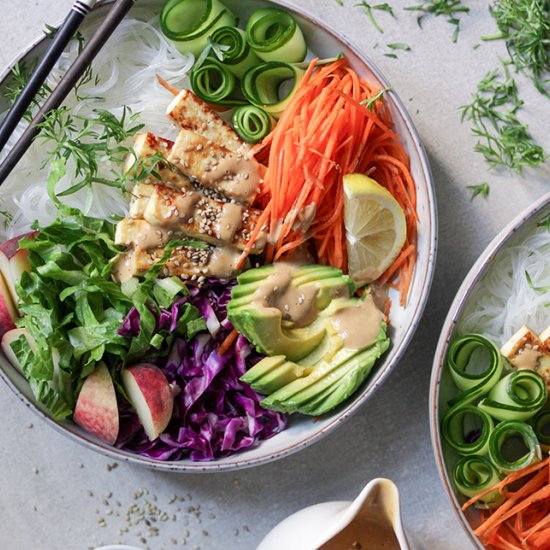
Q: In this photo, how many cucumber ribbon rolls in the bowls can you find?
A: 12